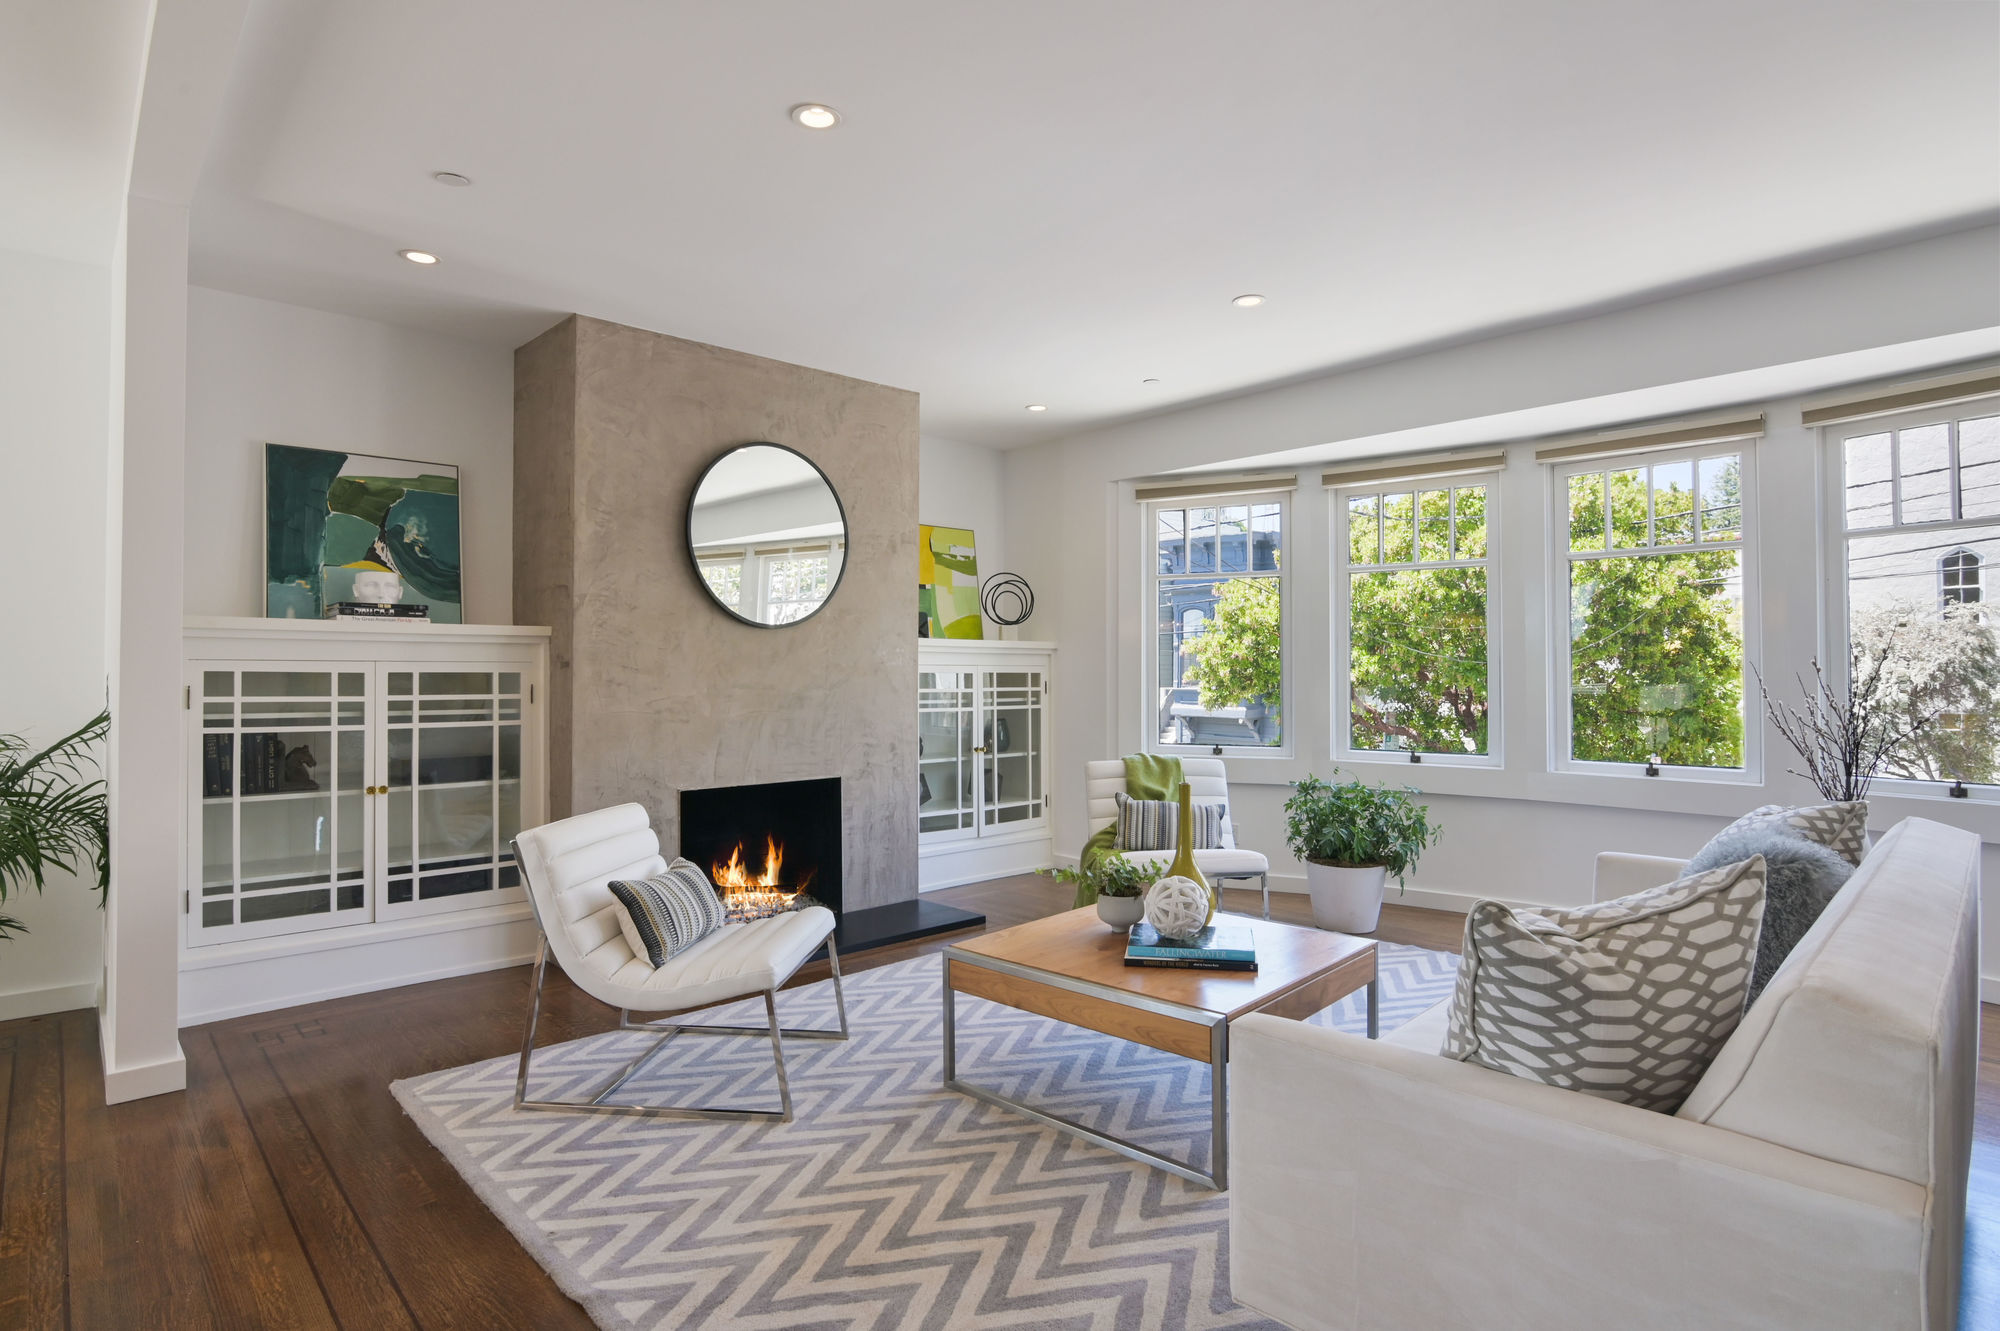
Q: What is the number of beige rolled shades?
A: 4